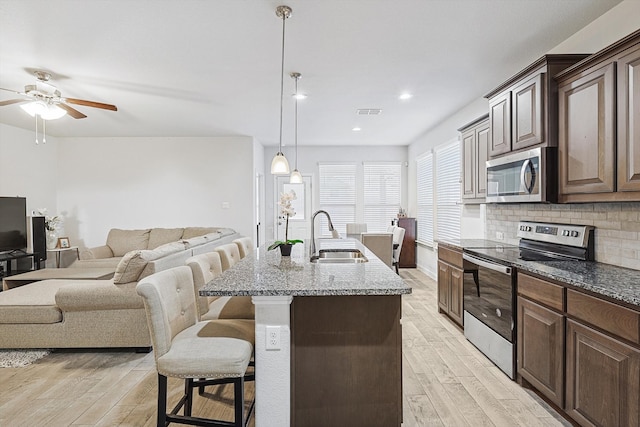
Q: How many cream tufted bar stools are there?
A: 4